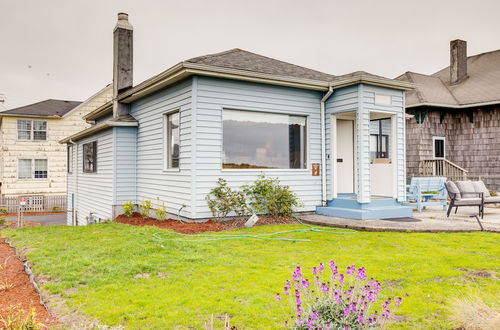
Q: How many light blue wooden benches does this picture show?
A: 1